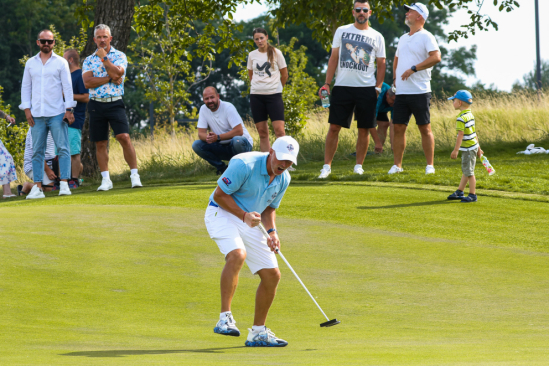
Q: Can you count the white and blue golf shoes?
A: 2